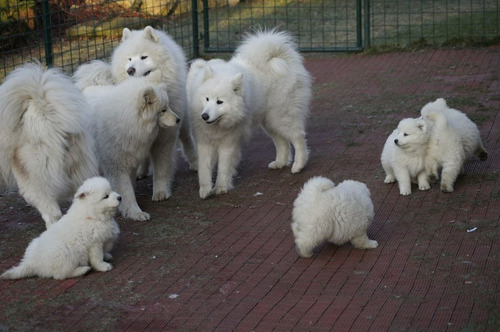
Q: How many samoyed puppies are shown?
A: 4